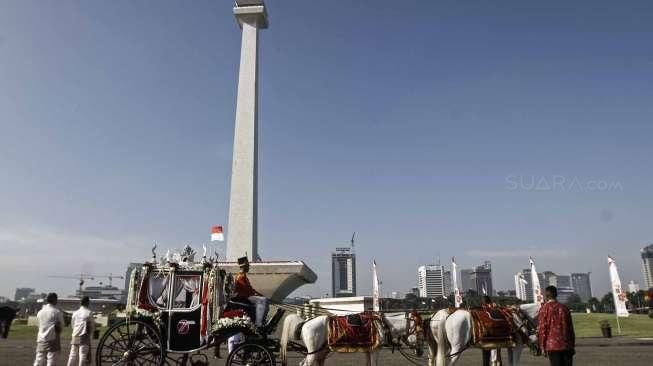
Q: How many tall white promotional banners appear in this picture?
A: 4